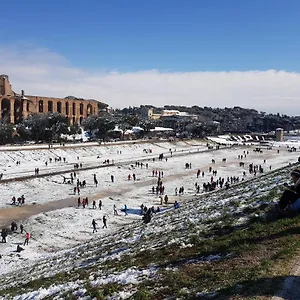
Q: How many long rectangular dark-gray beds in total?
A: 0